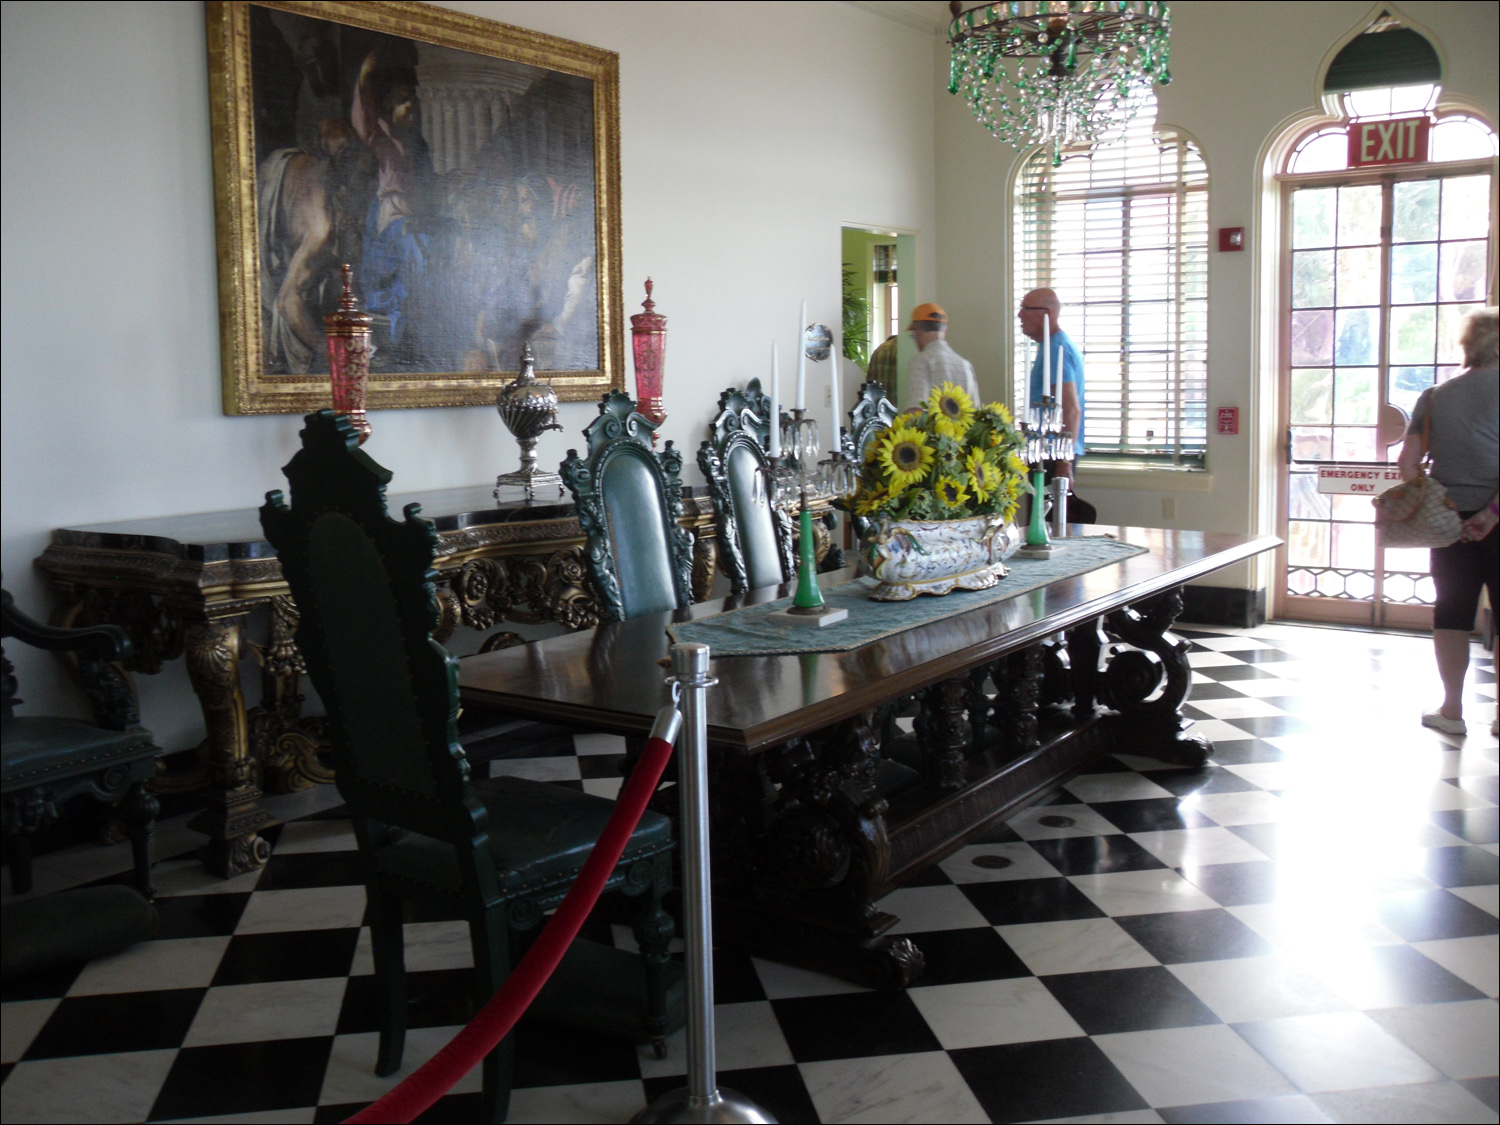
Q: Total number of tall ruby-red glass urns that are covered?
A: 2